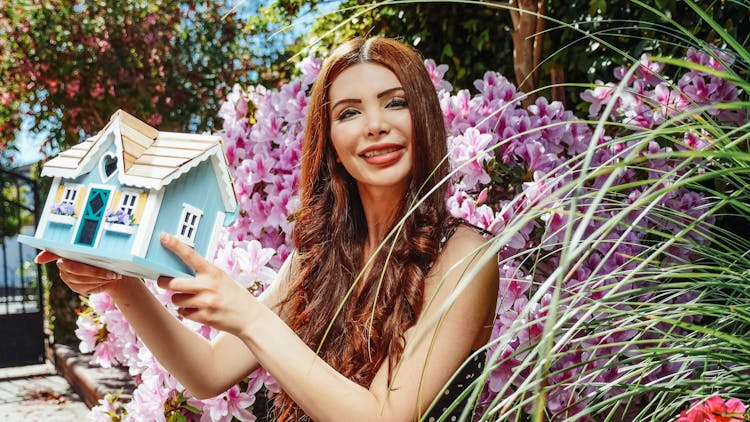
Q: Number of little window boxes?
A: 2